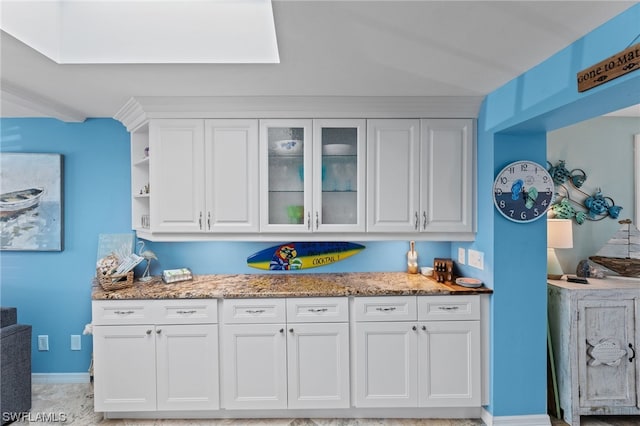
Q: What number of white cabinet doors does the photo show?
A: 12